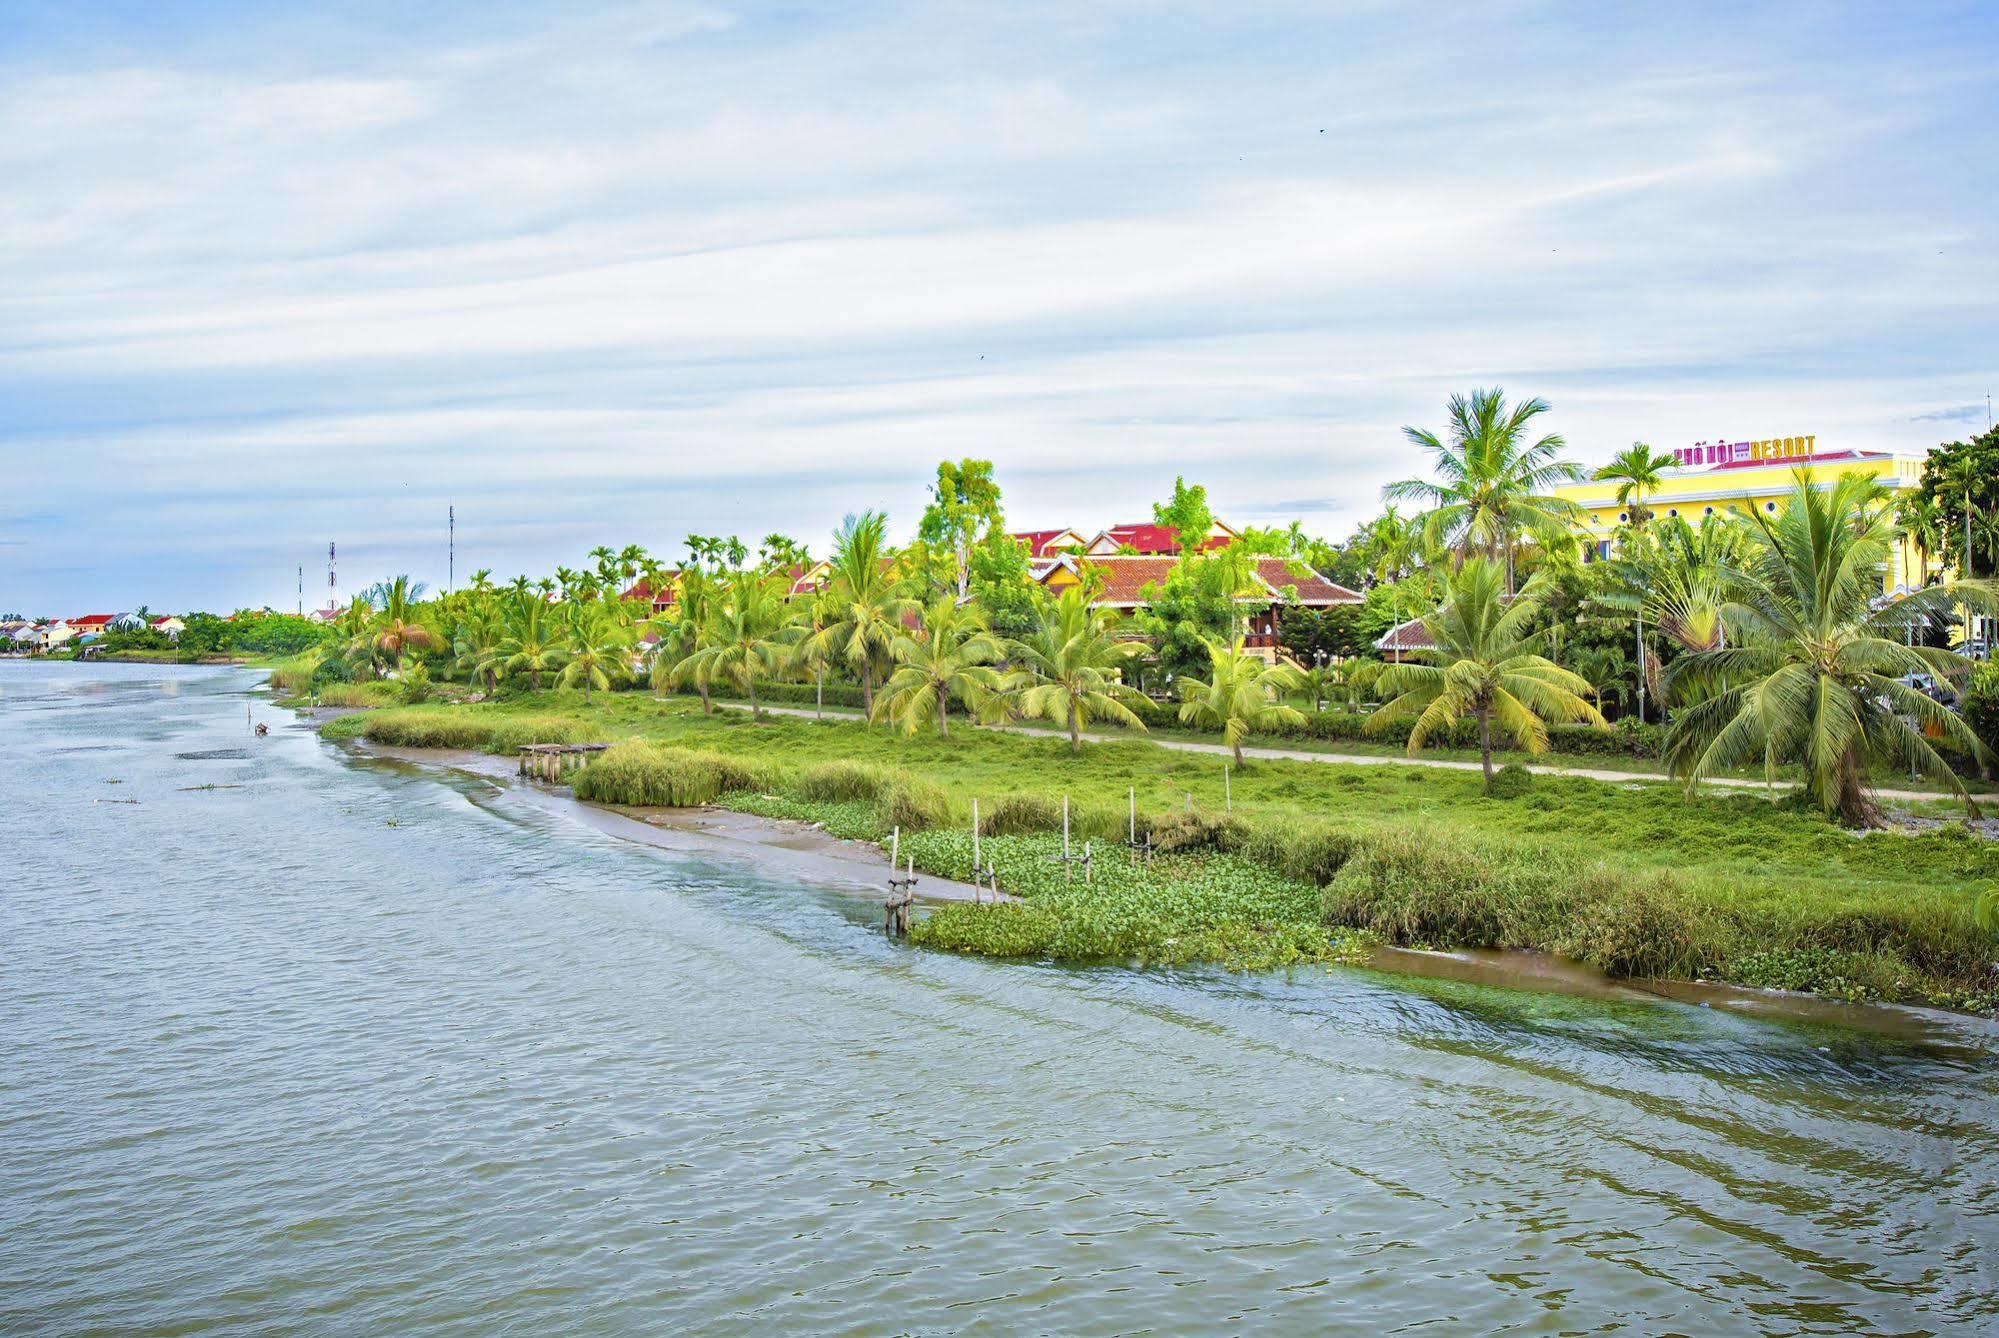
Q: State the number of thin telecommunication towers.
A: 3